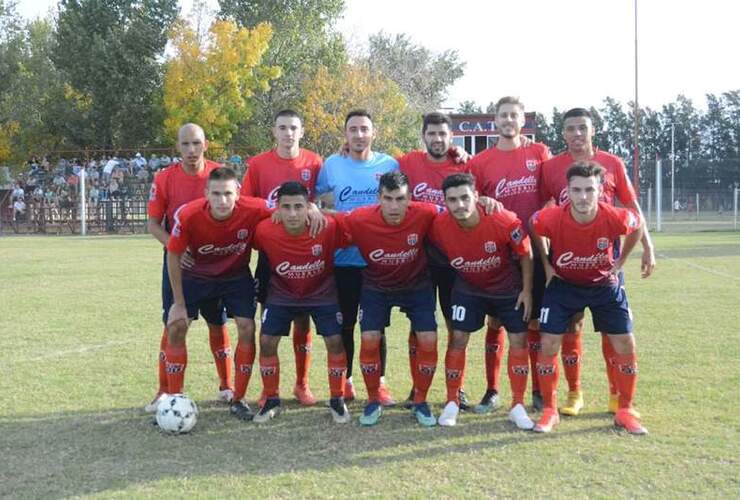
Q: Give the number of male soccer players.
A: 11